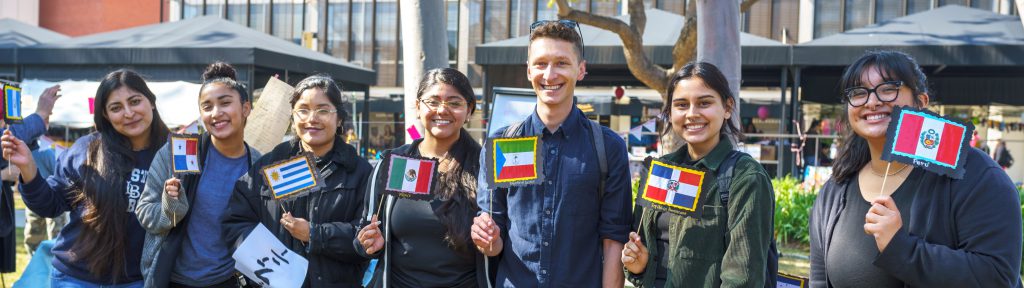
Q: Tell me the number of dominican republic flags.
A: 1